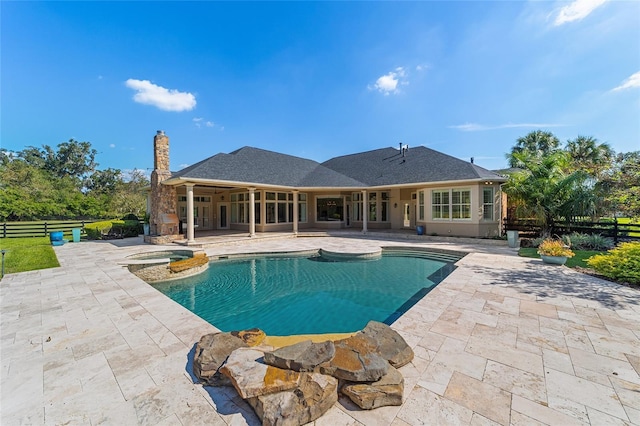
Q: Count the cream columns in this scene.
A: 4